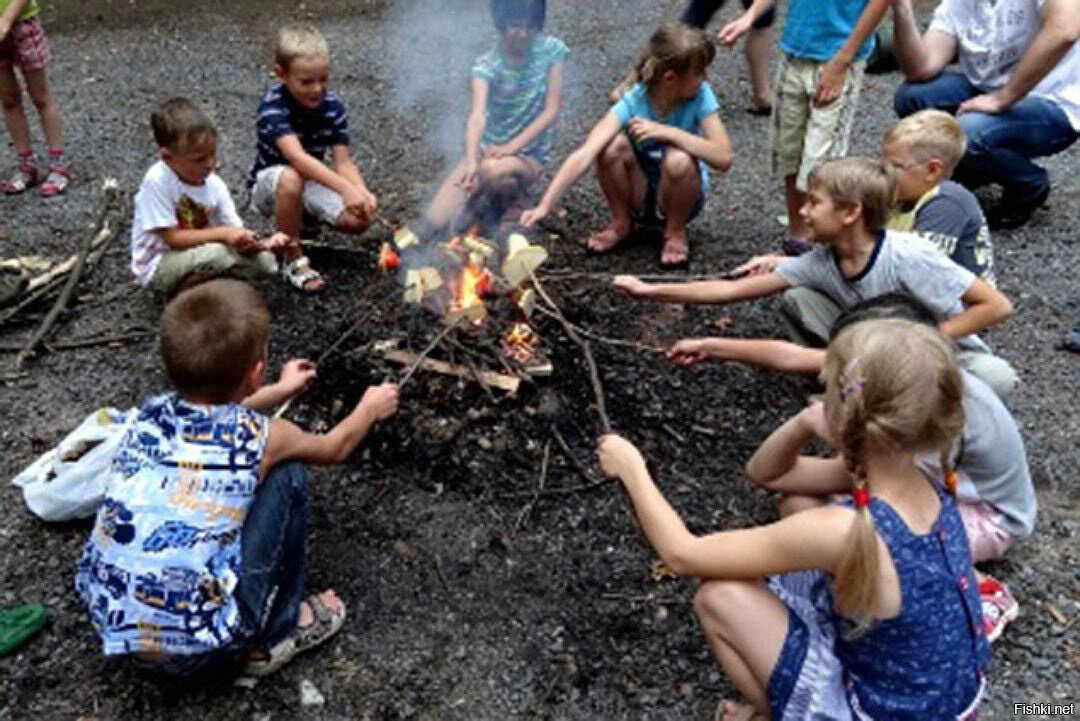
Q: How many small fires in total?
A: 2